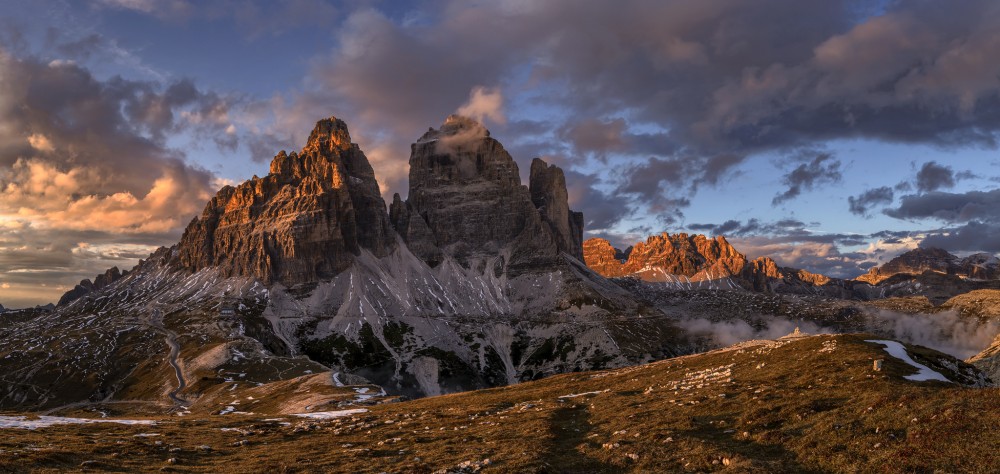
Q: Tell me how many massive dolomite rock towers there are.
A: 3